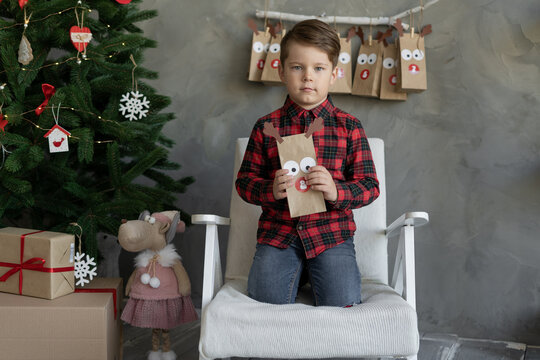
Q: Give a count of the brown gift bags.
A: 7